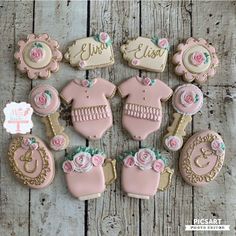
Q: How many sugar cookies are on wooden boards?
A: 12